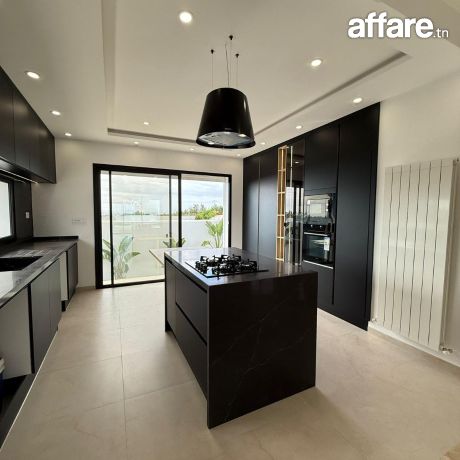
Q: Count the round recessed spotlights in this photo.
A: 12